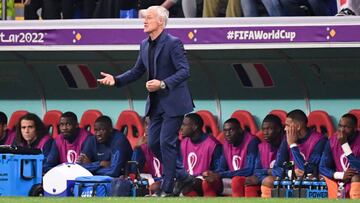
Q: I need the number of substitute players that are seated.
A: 10